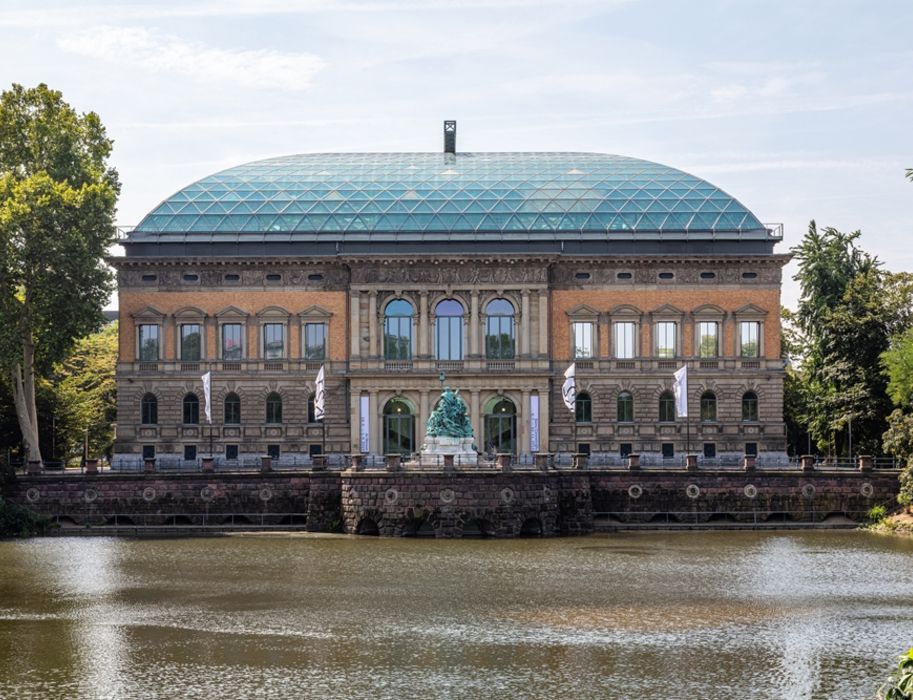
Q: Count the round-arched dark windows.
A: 10